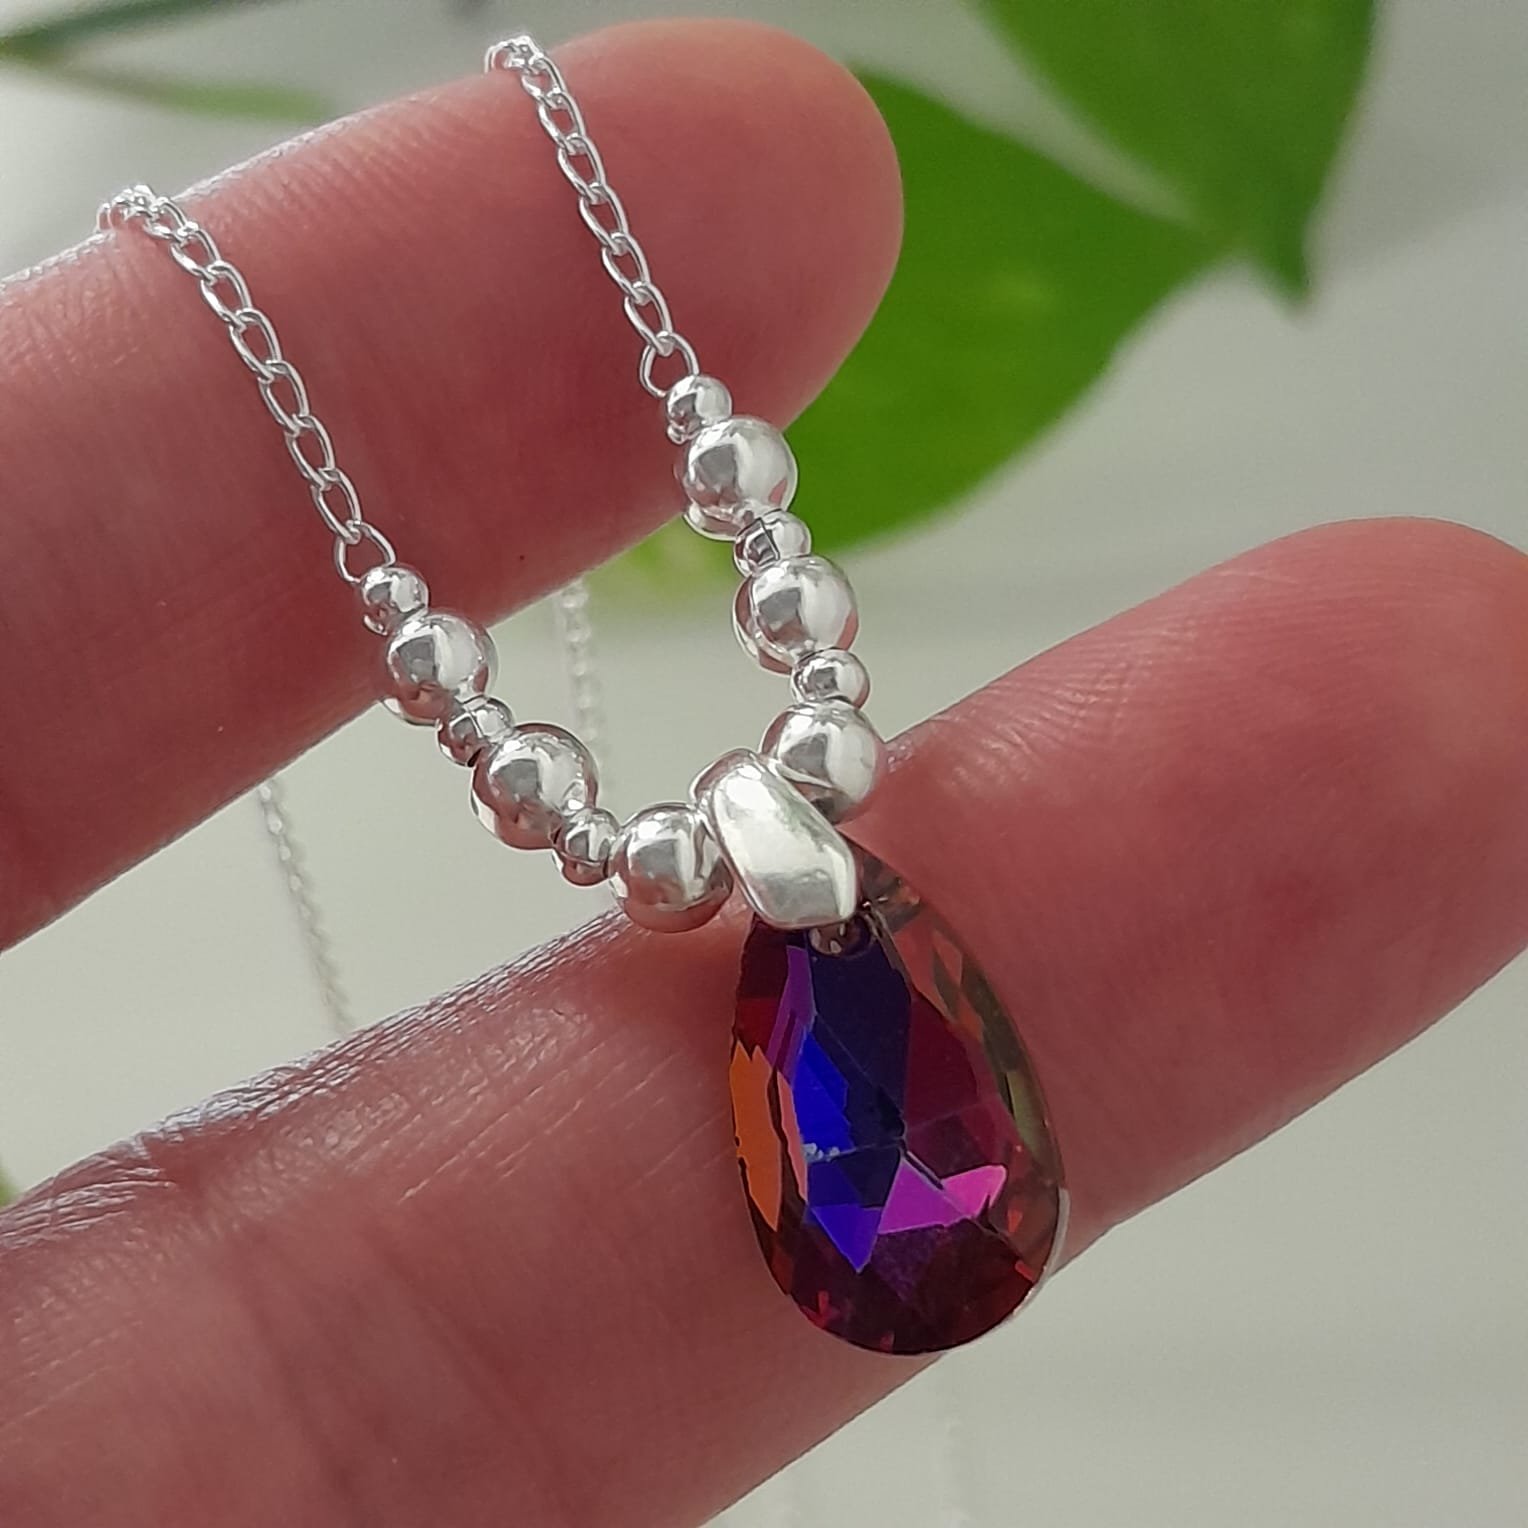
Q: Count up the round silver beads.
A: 12